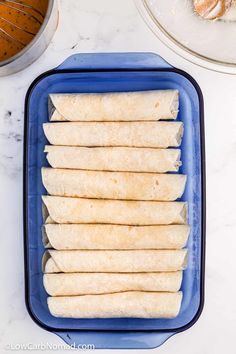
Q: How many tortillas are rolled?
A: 9